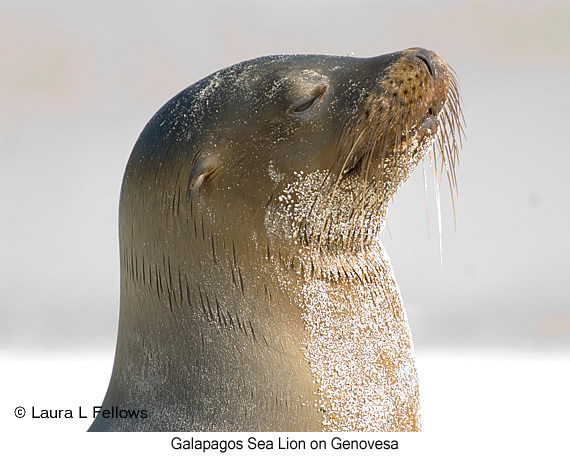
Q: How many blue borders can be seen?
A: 0